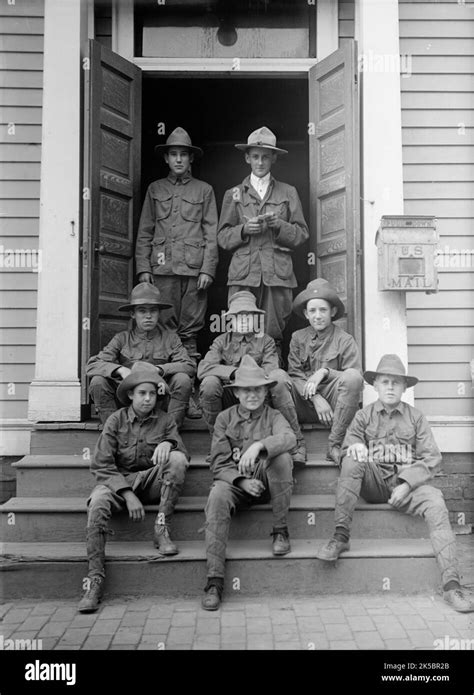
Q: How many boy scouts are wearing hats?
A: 8